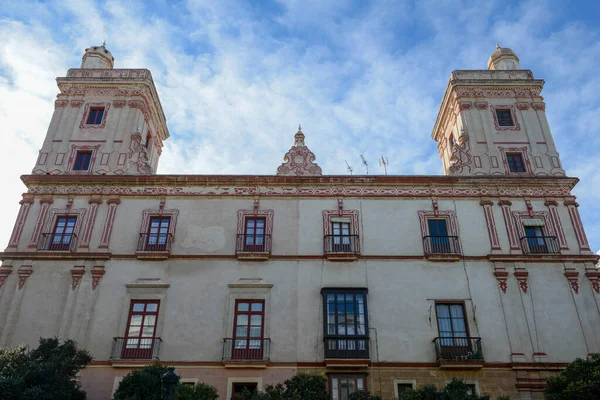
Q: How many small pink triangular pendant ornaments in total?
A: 8